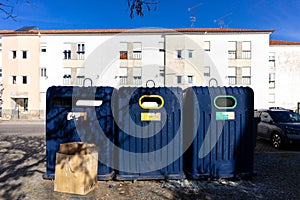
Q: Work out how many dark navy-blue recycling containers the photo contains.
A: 3